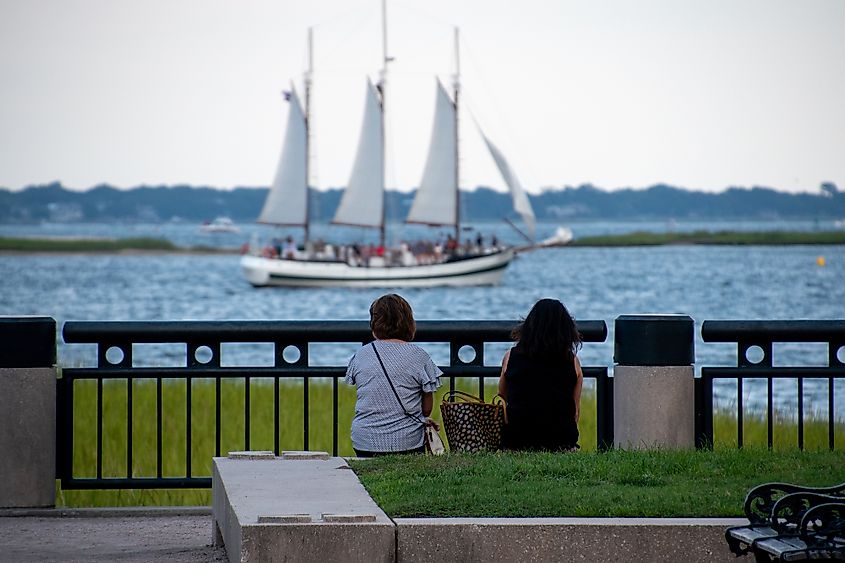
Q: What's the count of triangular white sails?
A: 4